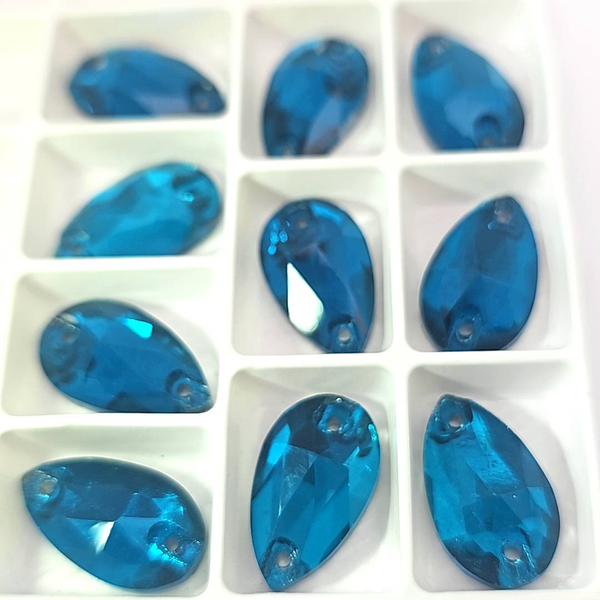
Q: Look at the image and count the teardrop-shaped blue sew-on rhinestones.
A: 10